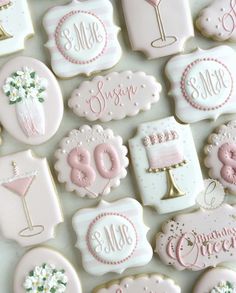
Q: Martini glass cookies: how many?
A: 2